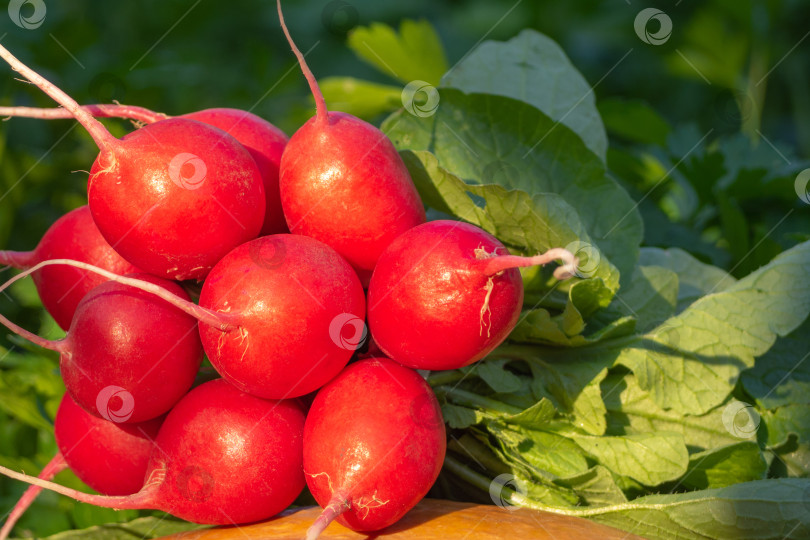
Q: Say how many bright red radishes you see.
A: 10